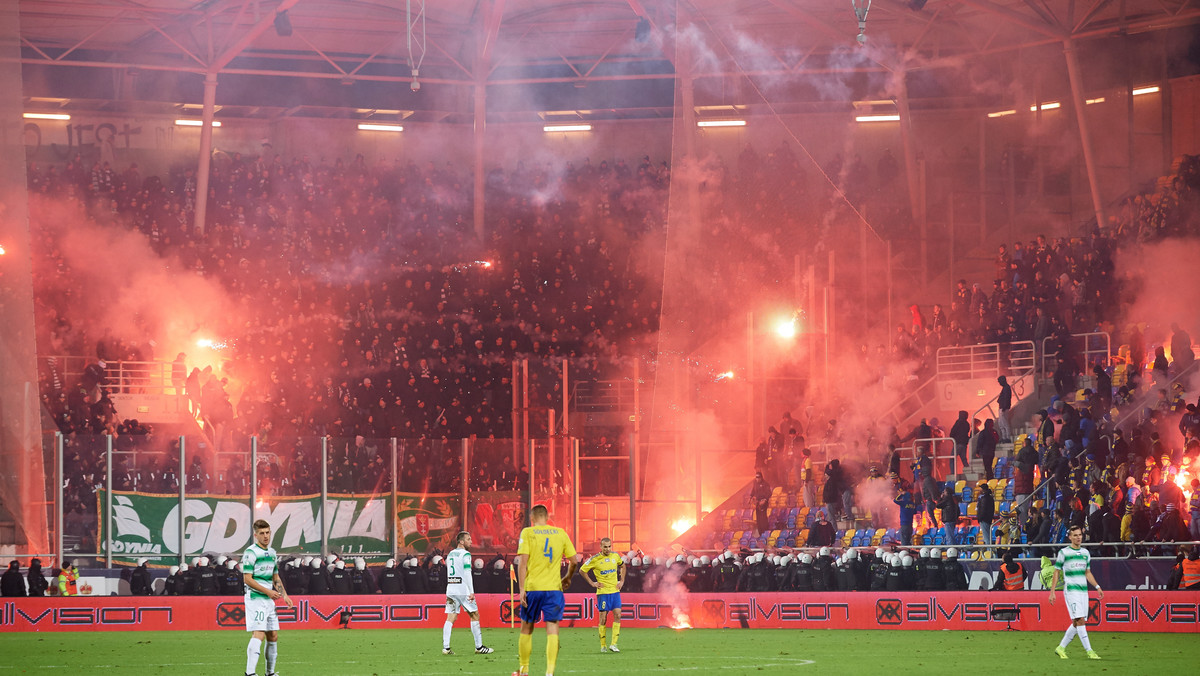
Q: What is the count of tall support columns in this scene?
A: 5